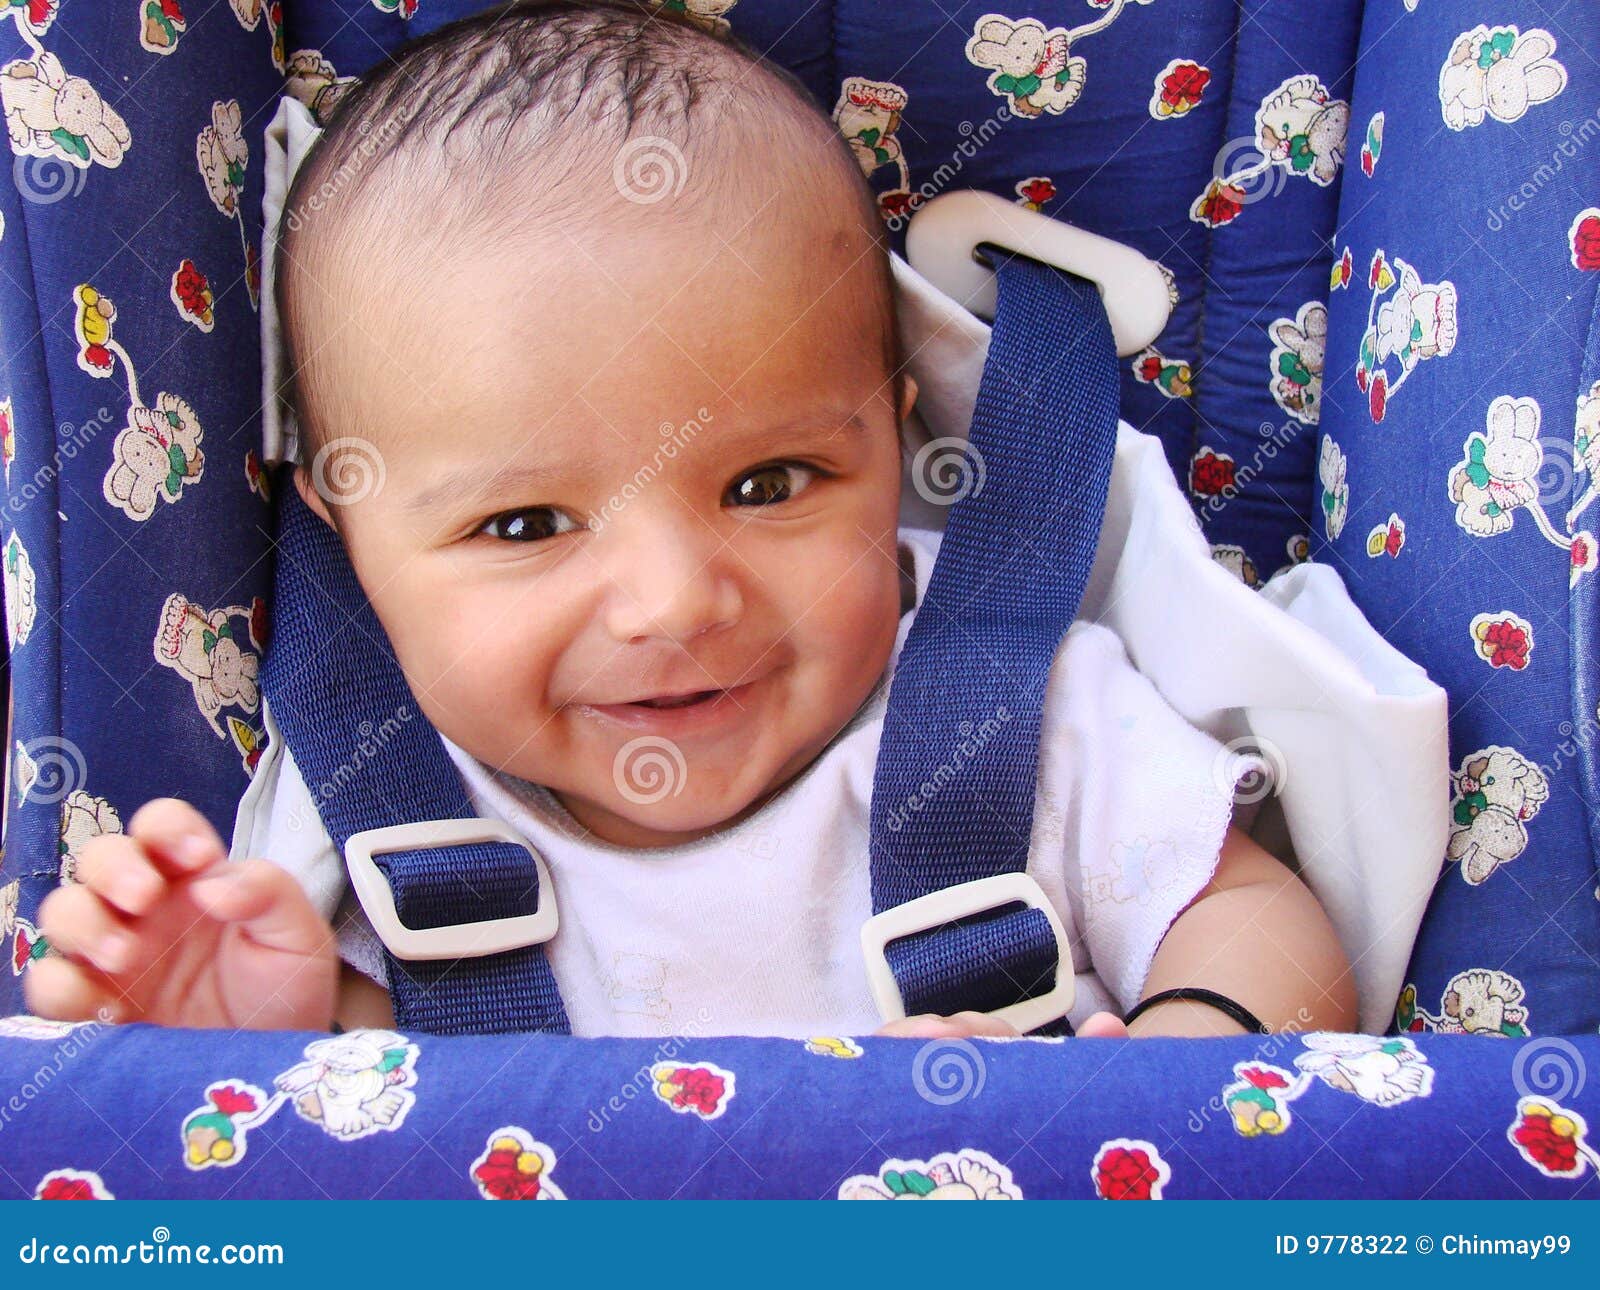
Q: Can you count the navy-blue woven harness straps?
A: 2